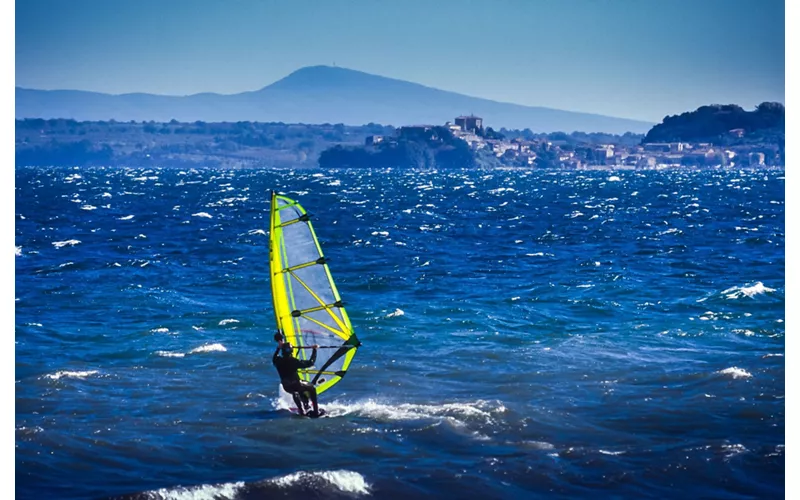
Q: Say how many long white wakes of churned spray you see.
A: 1